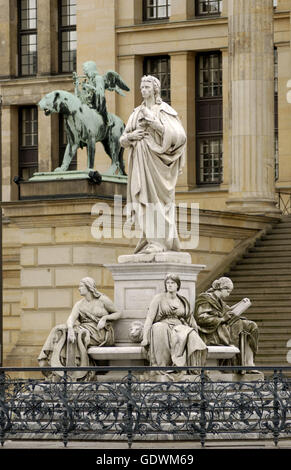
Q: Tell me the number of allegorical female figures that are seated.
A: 3